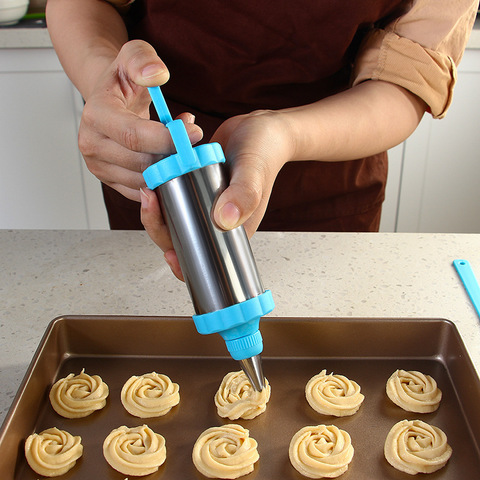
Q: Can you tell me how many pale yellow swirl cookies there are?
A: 10